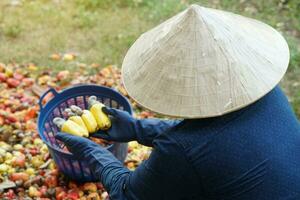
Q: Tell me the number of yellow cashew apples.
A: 4